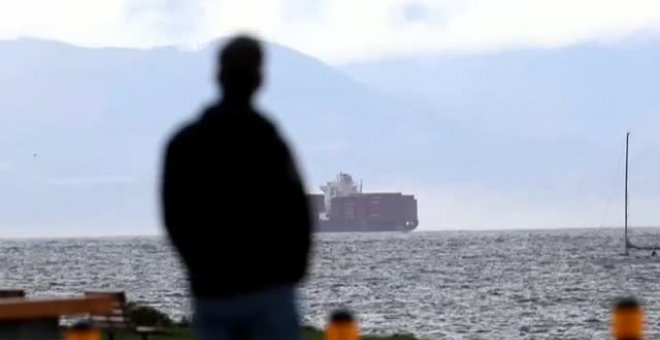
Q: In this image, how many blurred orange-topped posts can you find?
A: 3